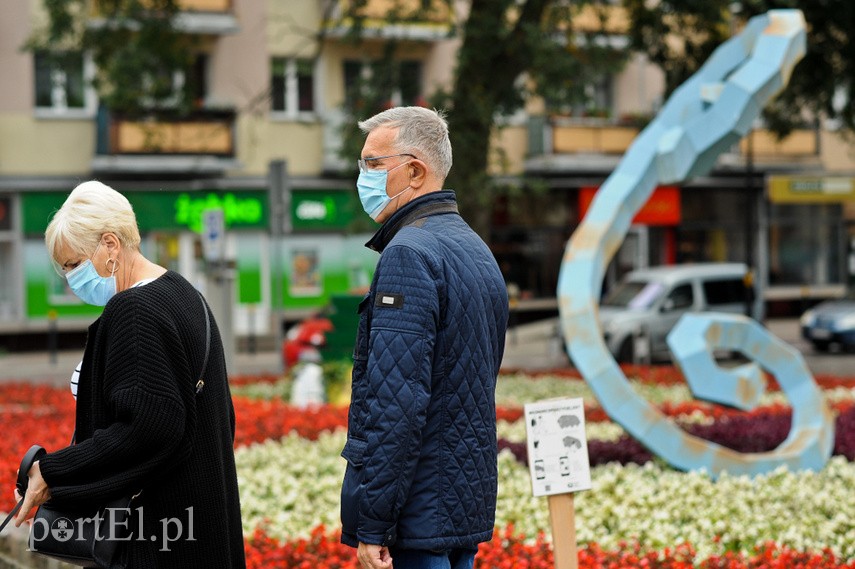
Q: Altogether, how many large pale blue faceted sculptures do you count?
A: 1